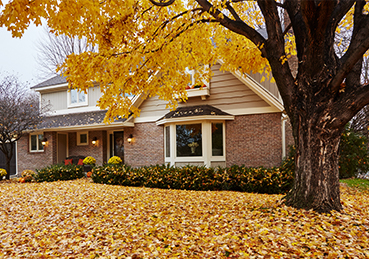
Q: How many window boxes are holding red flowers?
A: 1